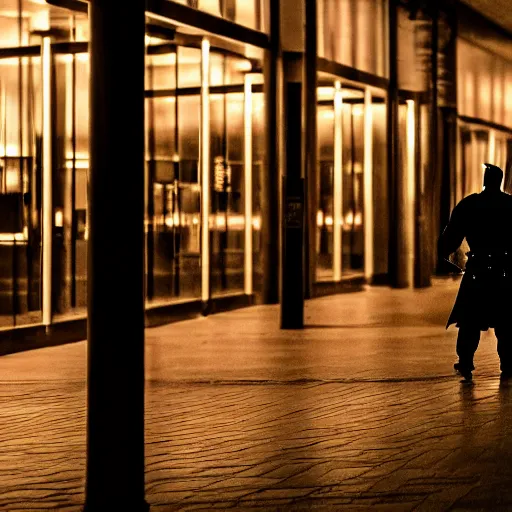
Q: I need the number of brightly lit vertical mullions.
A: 6